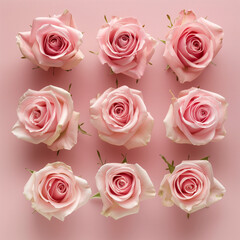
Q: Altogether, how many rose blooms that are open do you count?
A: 9